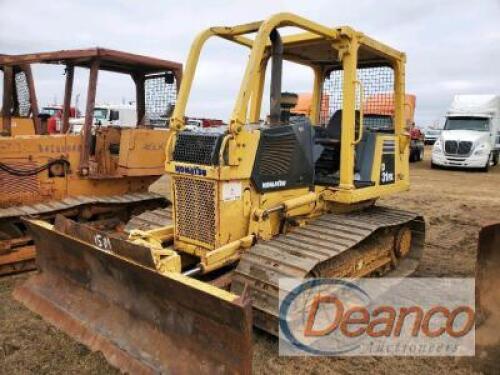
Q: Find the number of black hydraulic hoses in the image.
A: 2